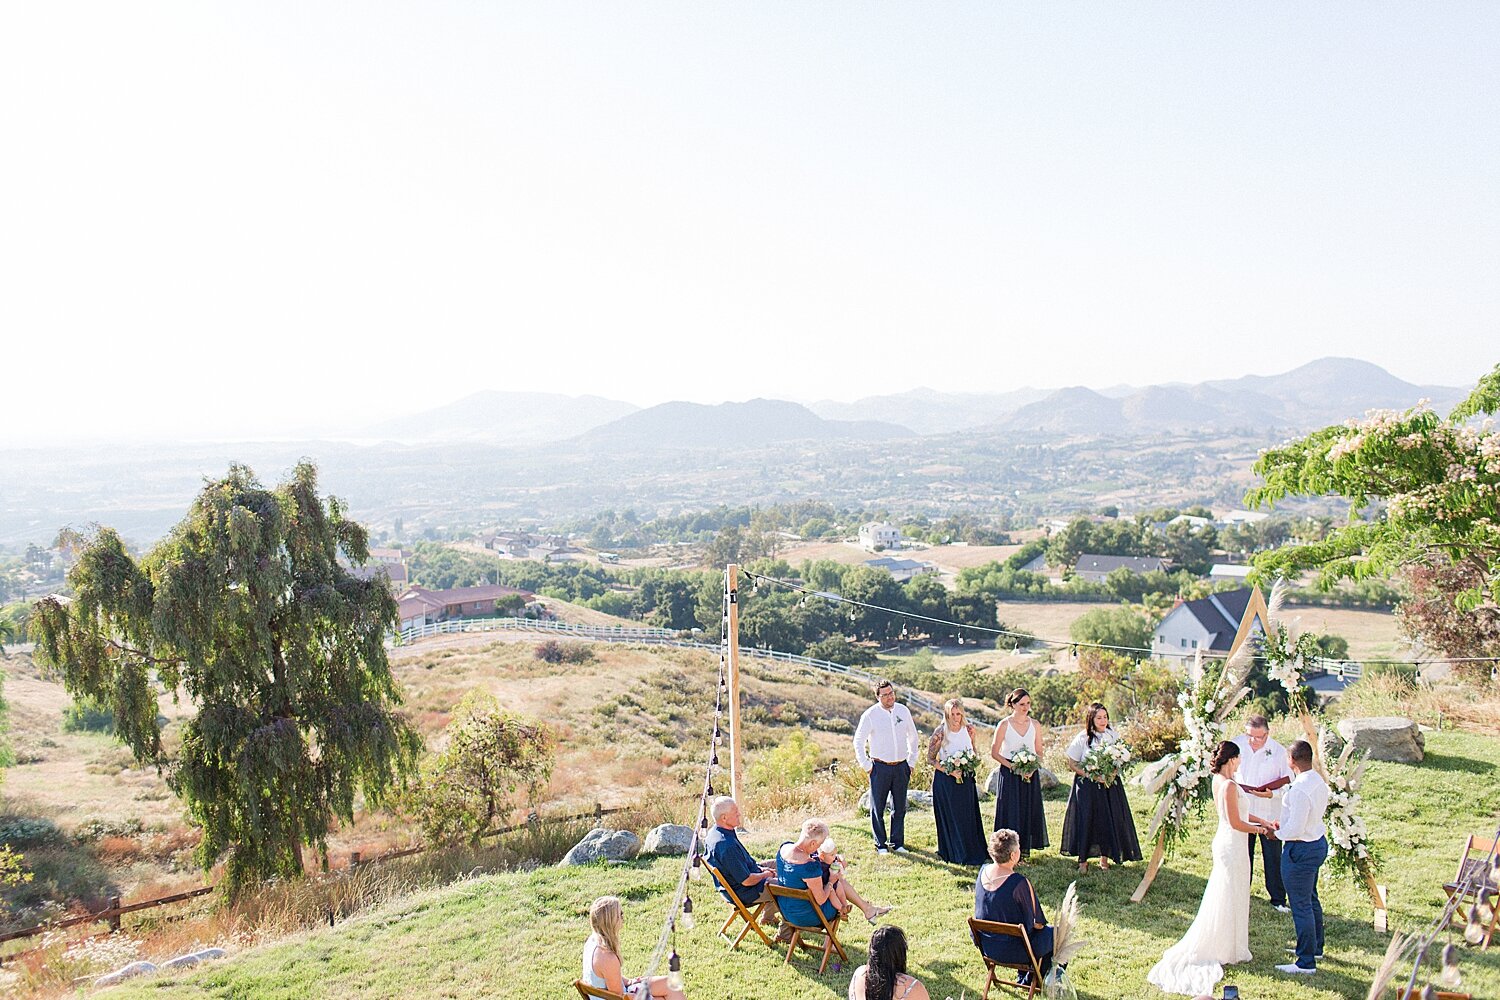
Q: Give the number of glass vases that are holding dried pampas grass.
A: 1